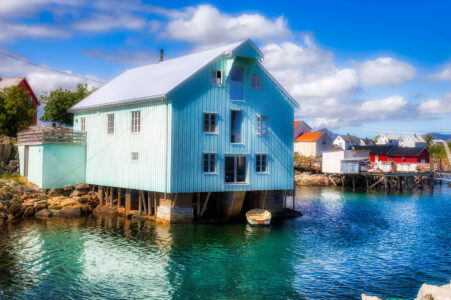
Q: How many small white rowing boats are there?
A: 1